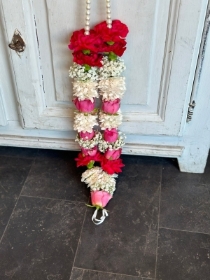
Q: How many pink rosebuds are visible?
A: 7